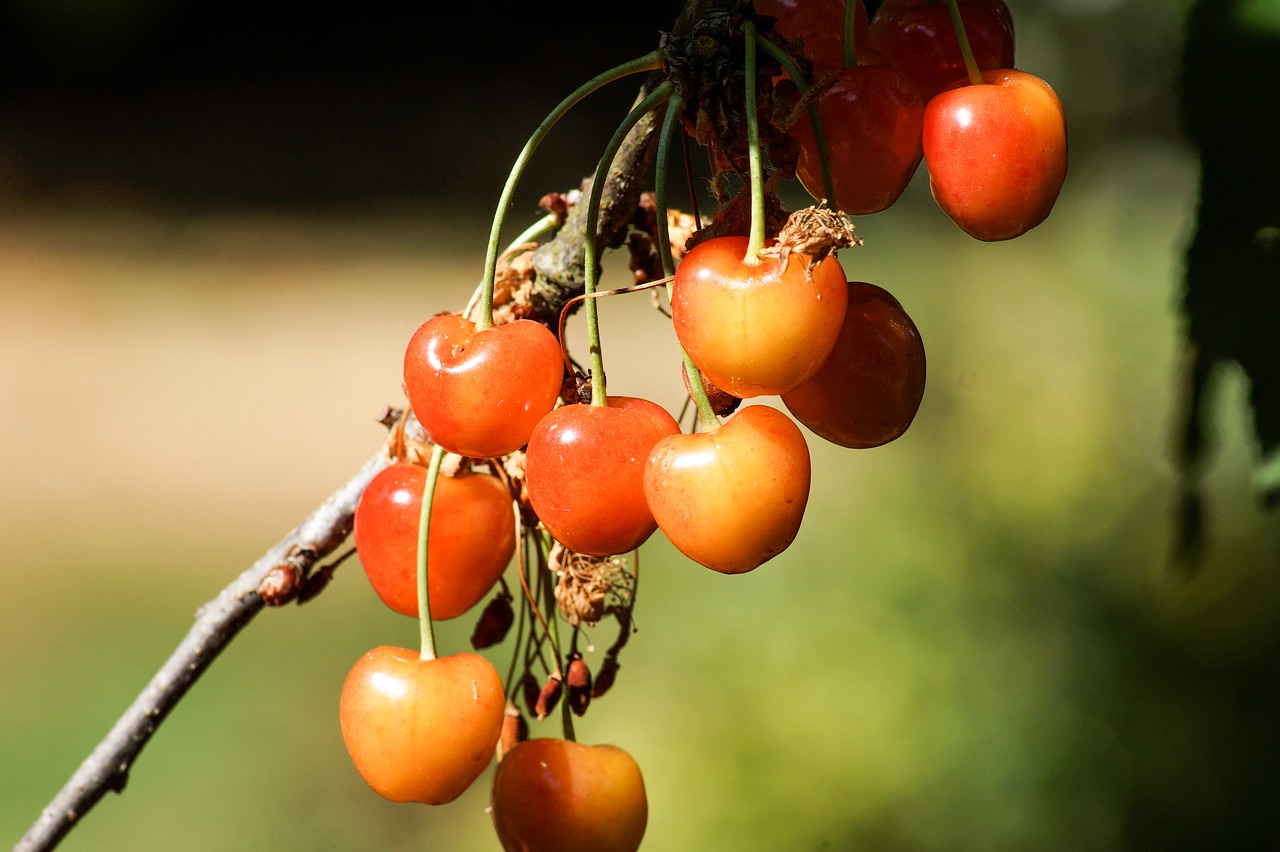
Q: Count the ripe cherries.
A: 12